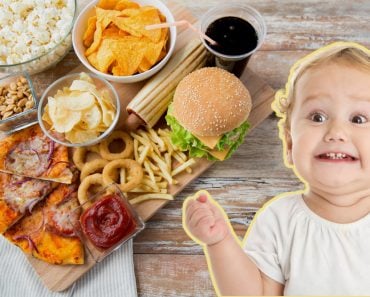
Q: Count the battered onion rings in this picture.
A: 5